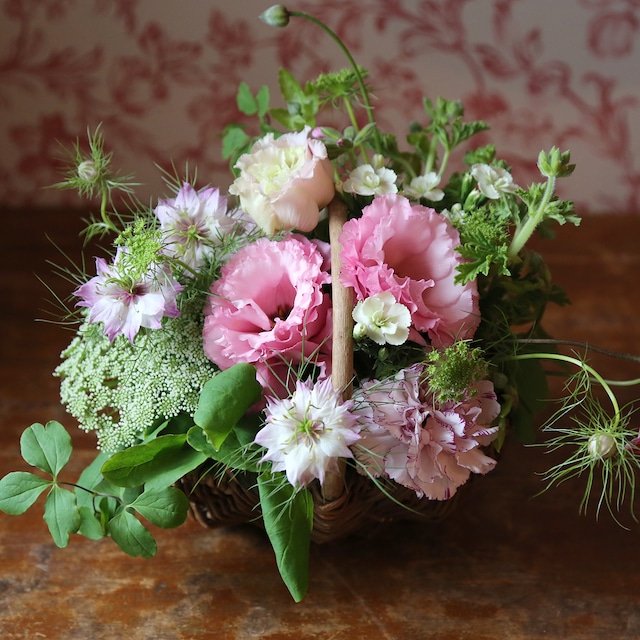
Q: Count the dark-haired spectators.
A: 0